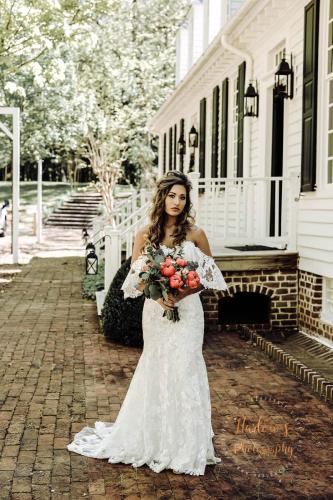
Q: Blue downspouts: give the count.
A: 0